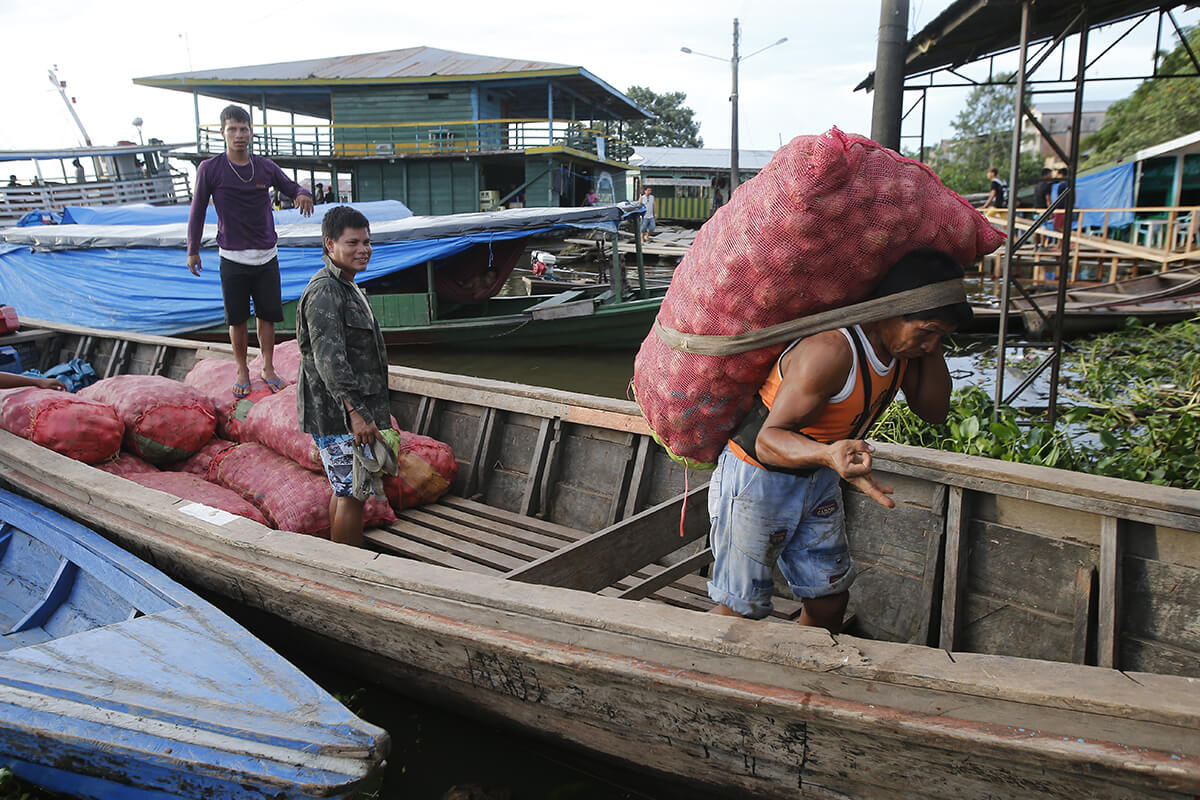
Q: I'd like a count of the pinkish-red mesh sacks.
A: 11